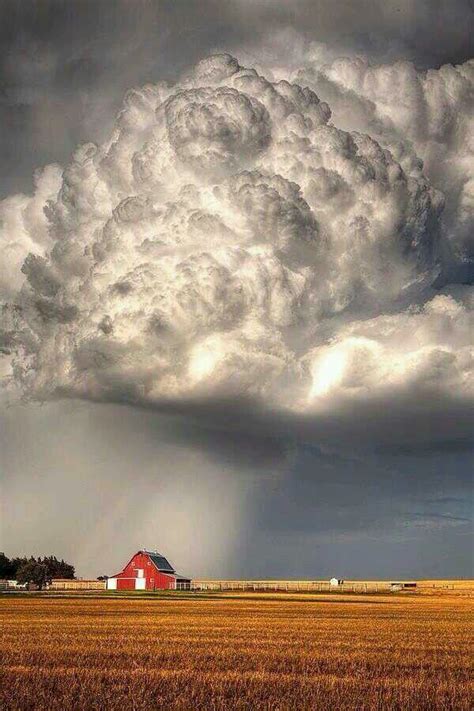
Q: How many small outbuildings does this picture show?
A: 2